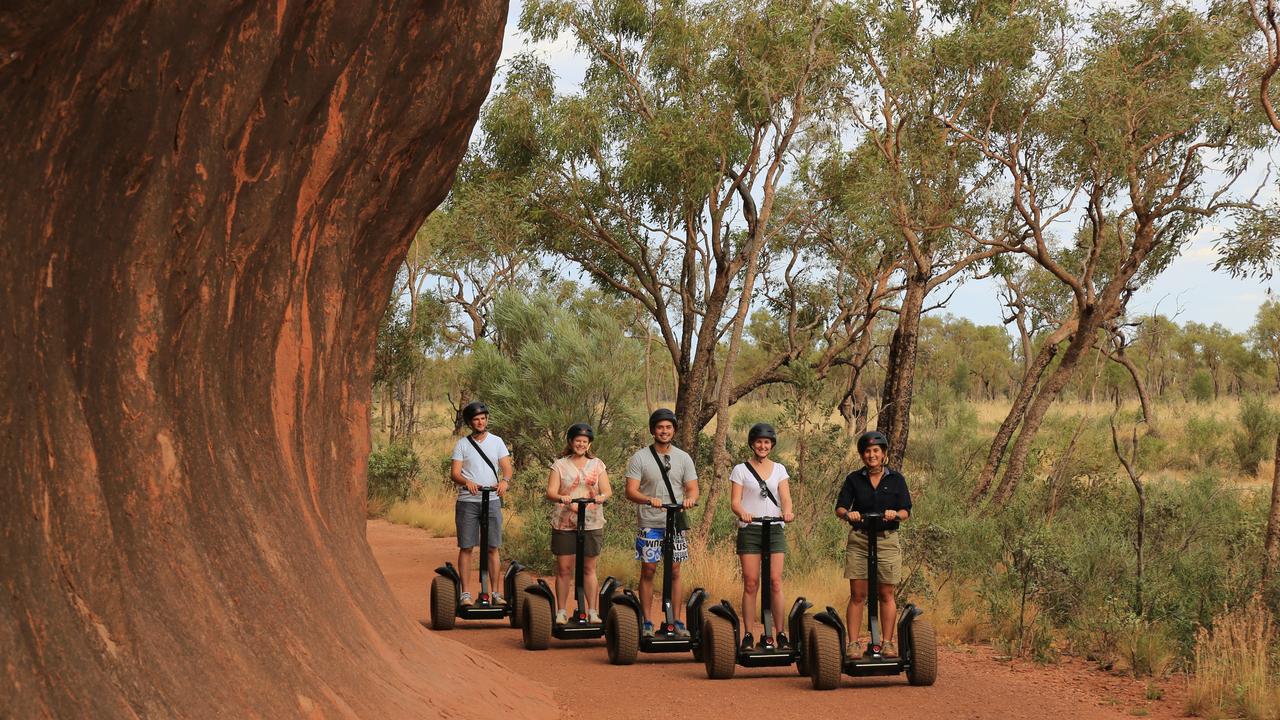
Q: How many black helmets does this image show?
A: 5